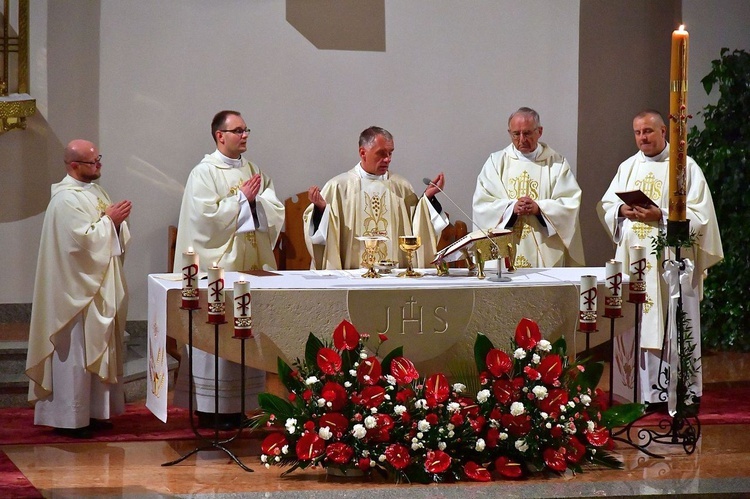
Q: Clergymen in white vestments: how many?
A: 5